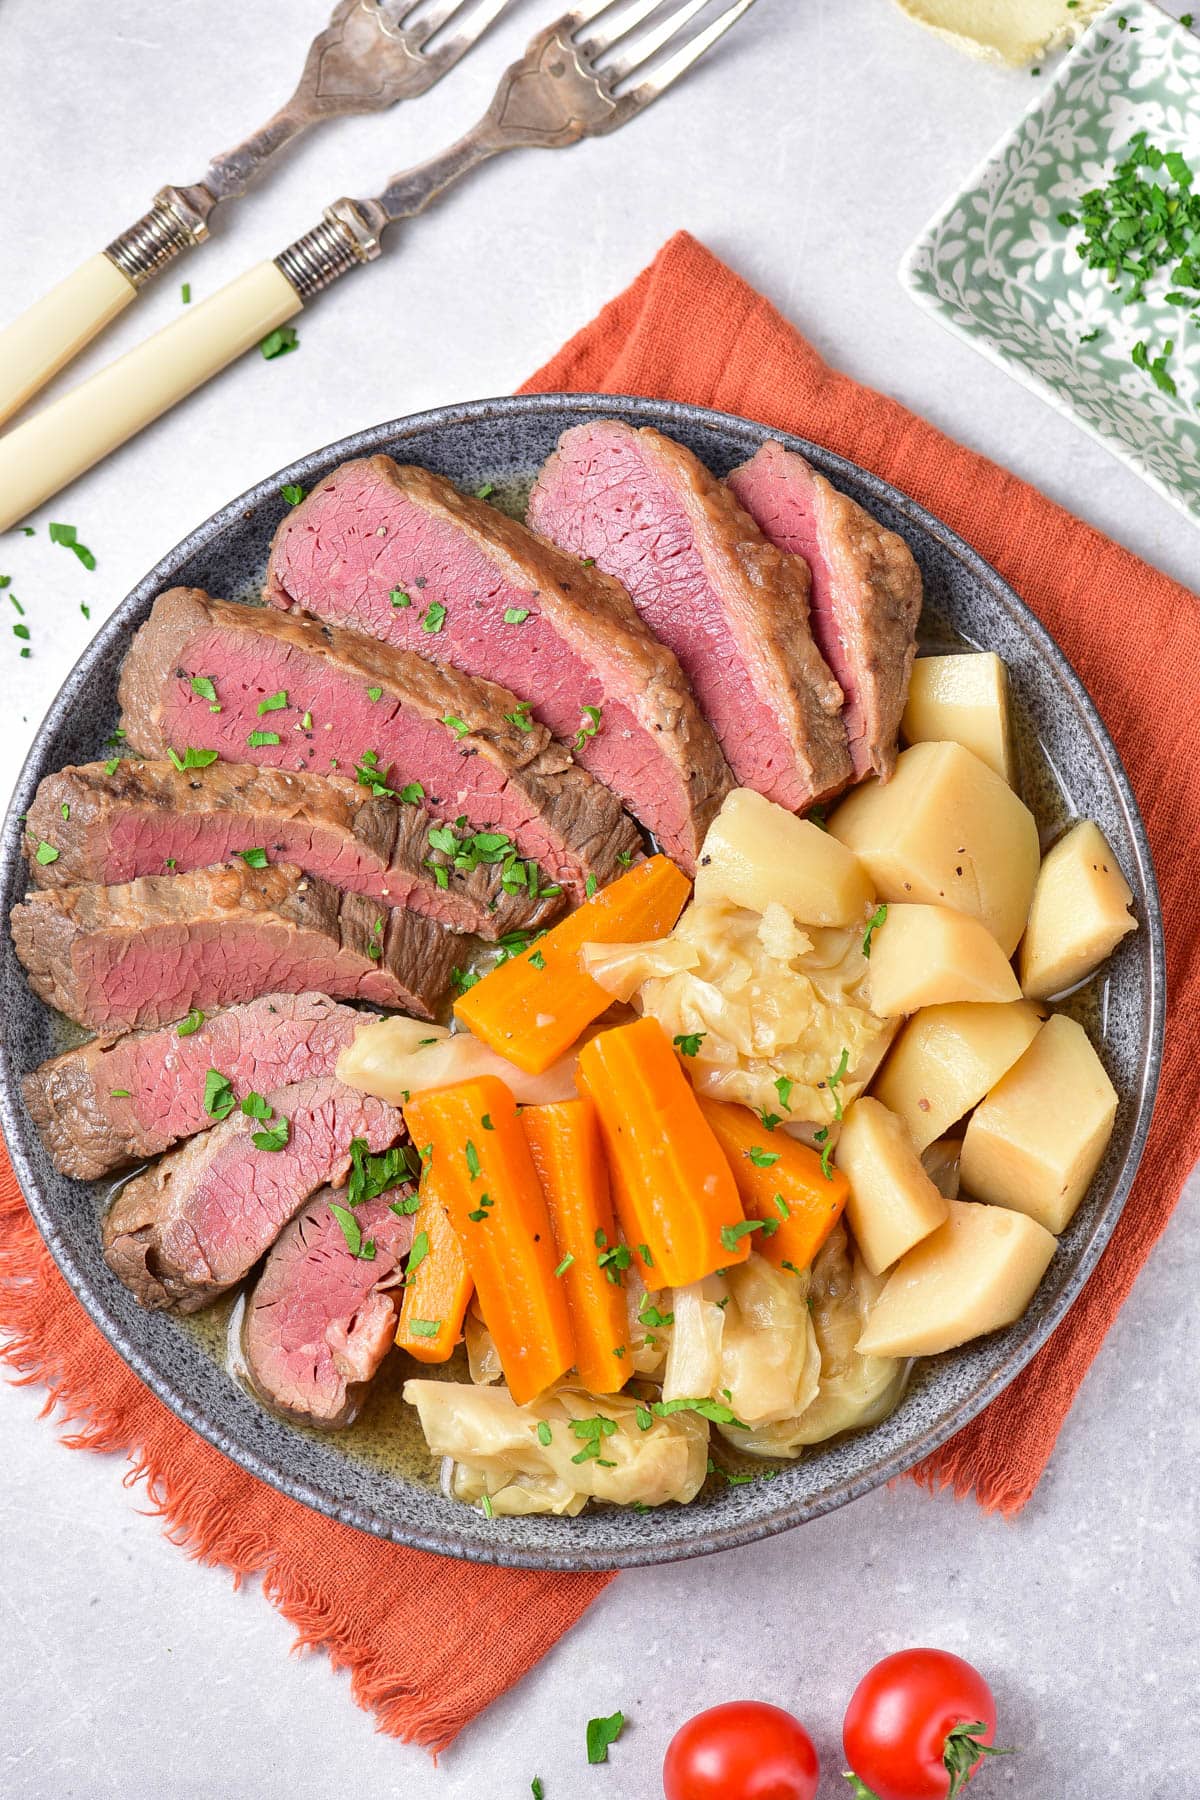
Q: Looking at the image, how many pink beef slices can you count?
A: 9